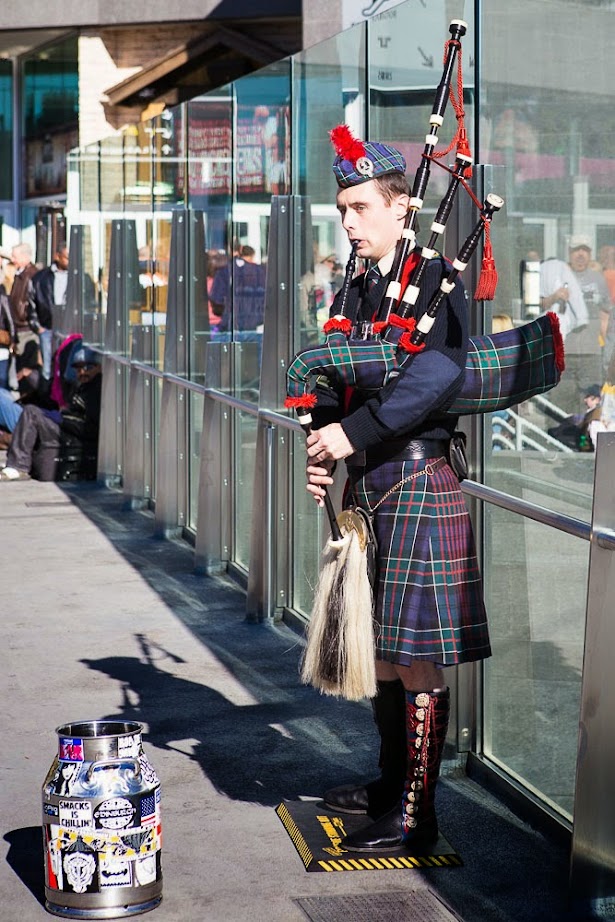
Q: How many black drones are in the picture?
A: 3